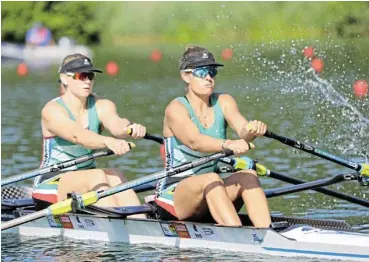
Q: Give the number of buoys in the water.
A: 7